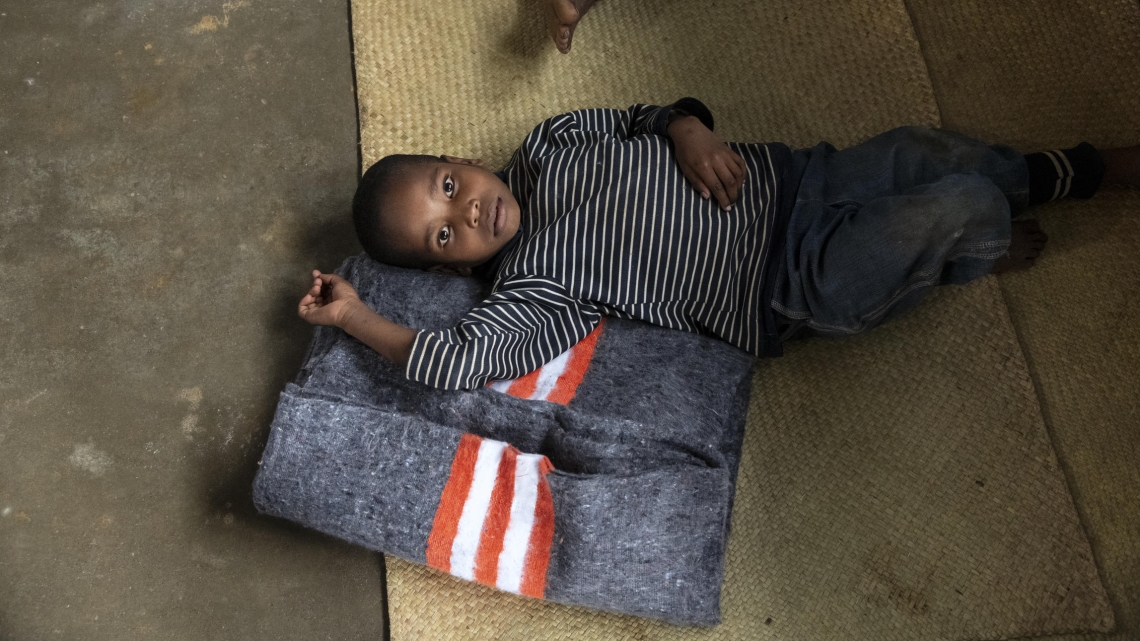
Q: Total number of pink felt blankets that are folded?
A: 0